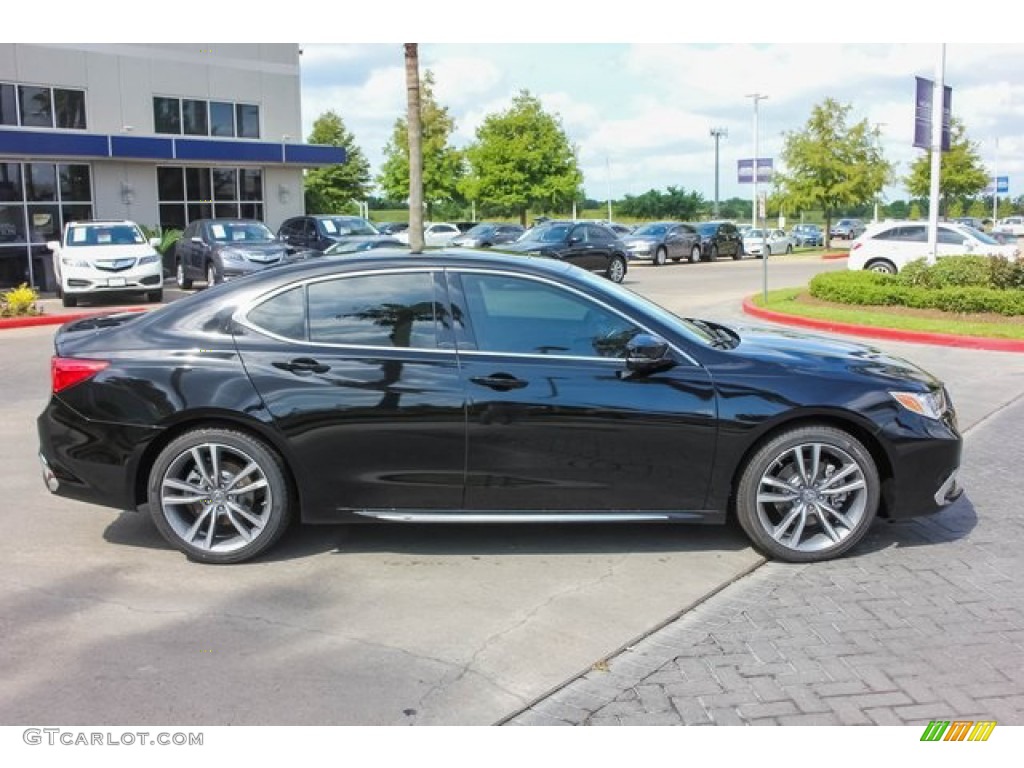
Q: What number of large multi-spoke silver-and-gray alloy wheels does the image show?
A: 2